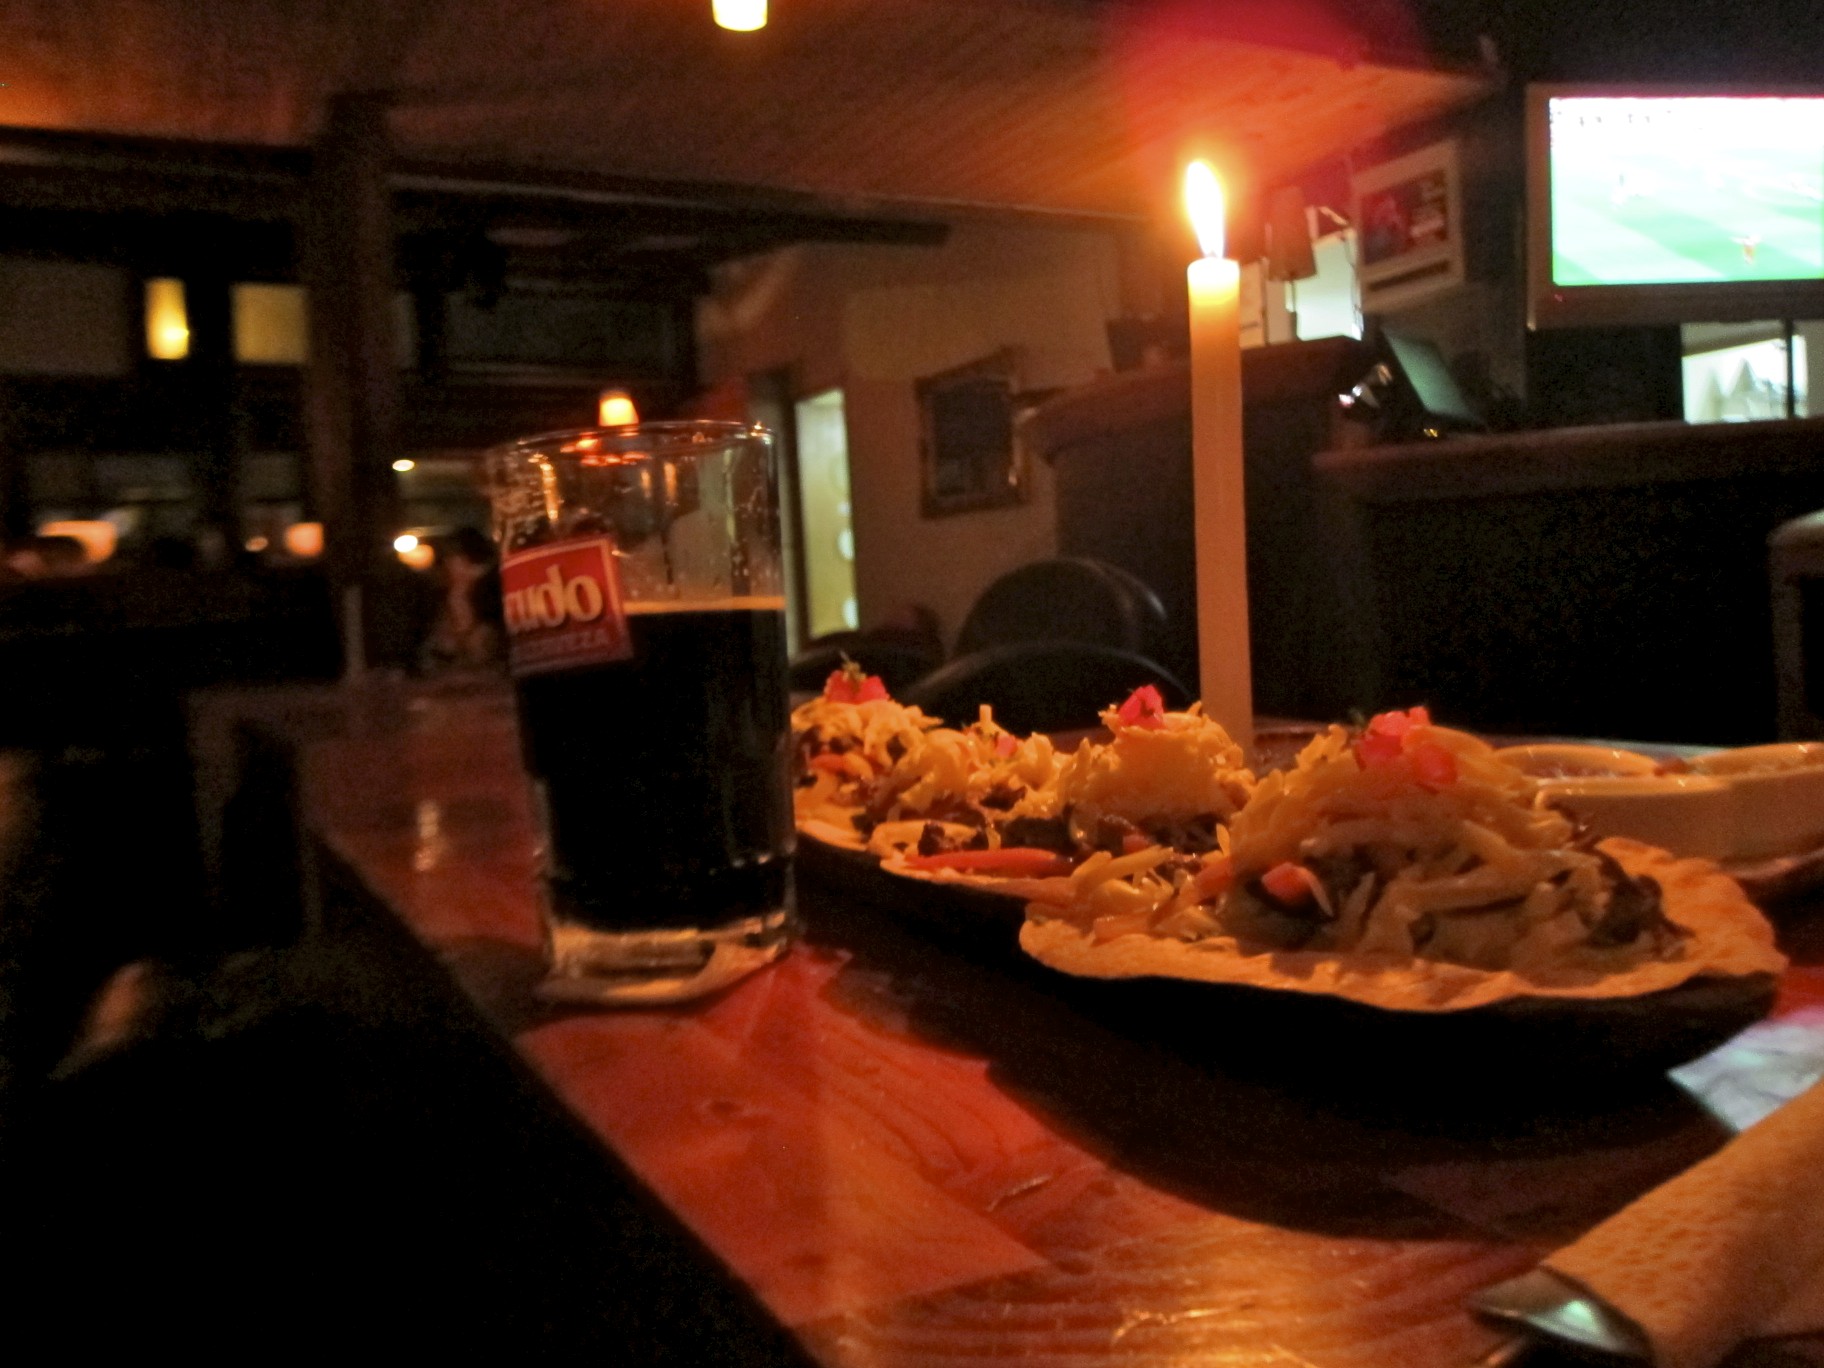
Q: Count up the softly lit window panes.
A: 2